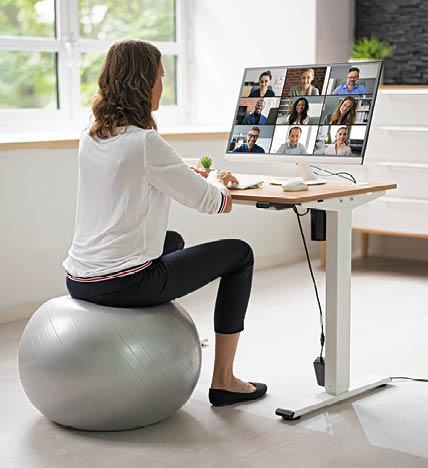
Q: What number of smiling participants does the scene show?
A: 9